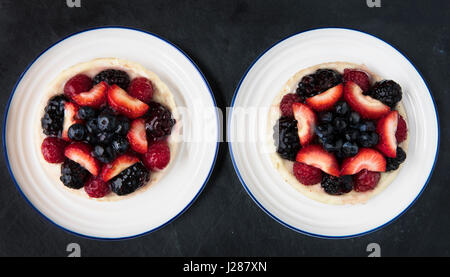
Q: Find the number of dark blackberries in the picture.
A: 10